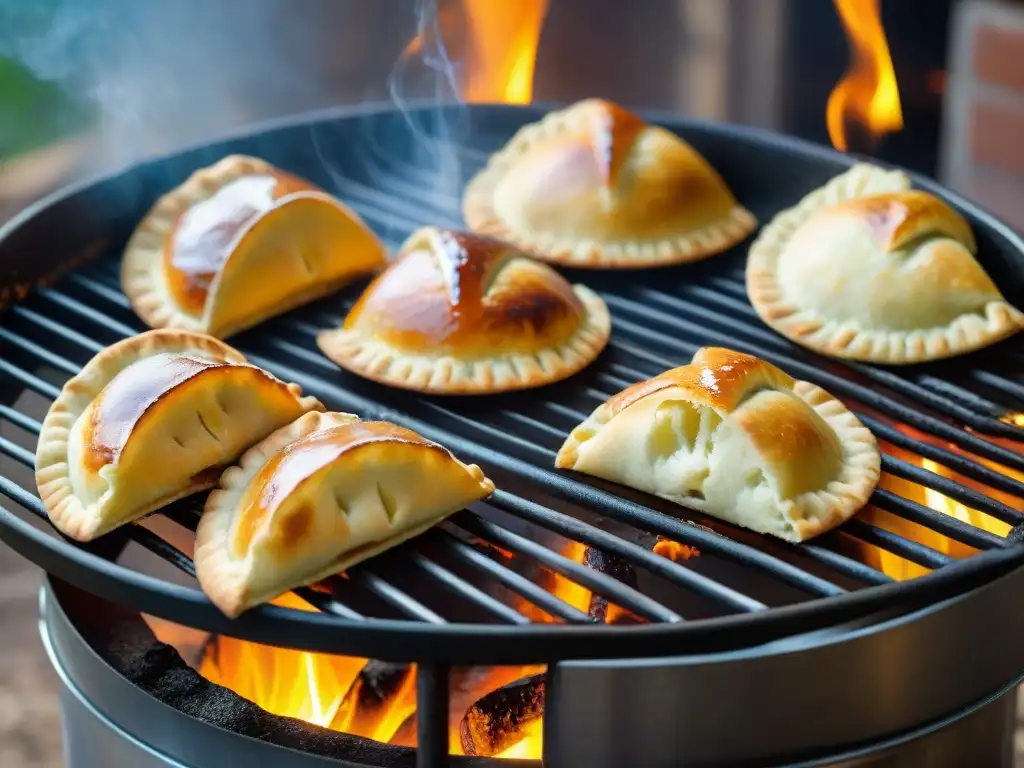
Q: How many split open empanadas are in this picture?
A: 1